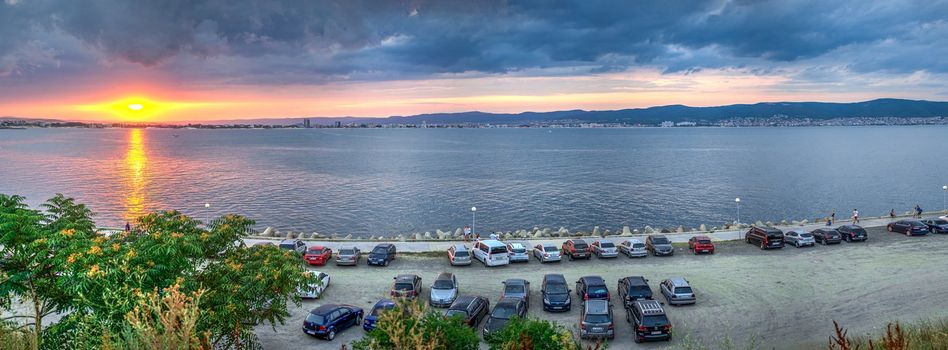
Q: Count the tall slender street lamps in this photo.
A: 4